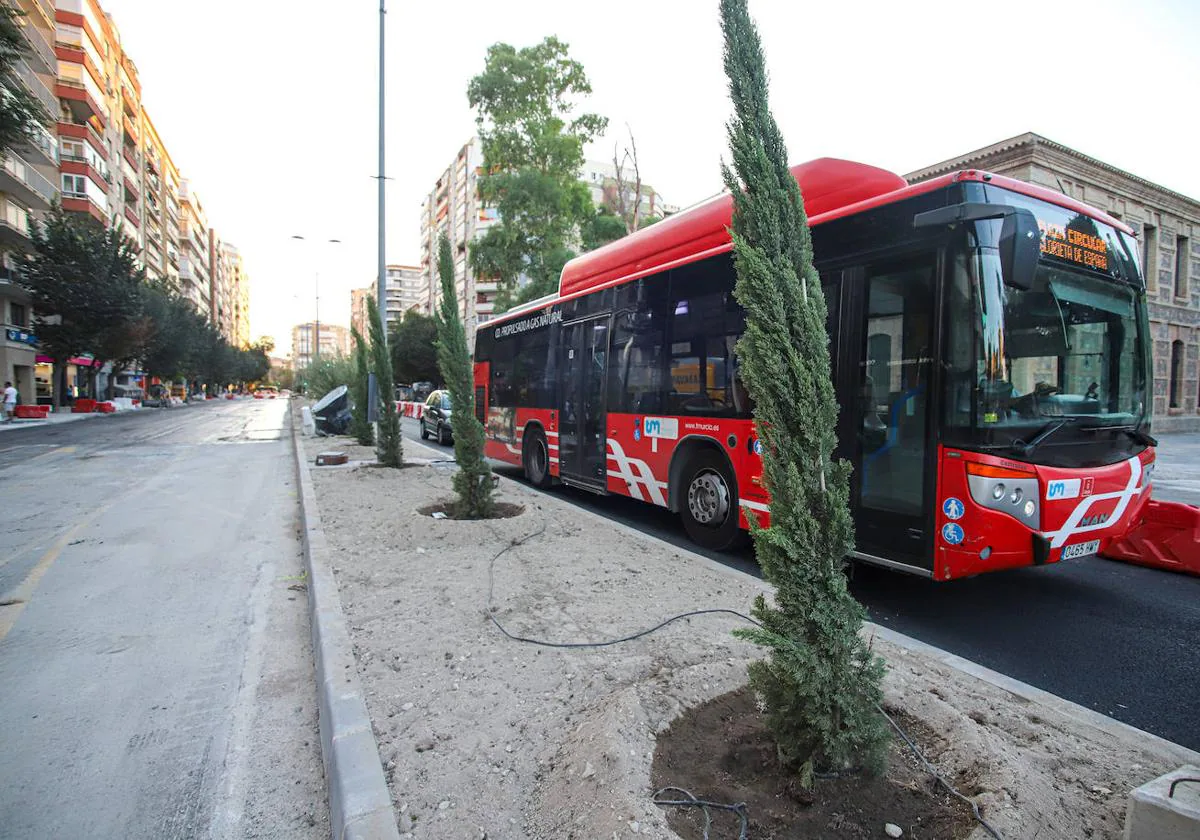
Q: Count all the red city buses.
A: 1